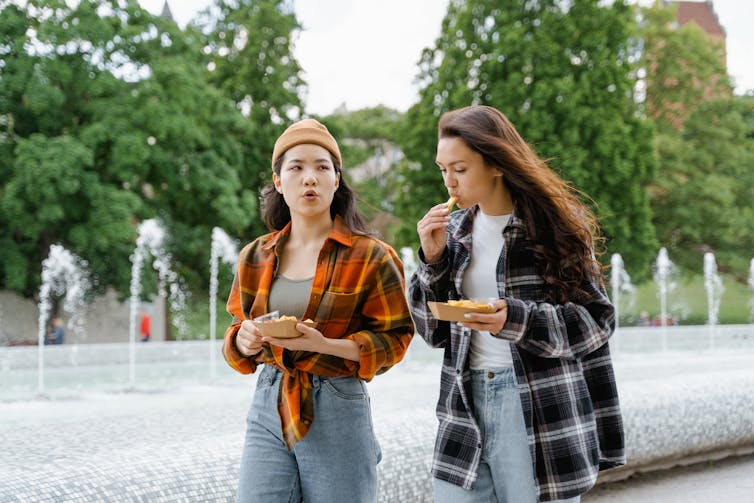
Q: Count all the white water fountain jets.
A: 8